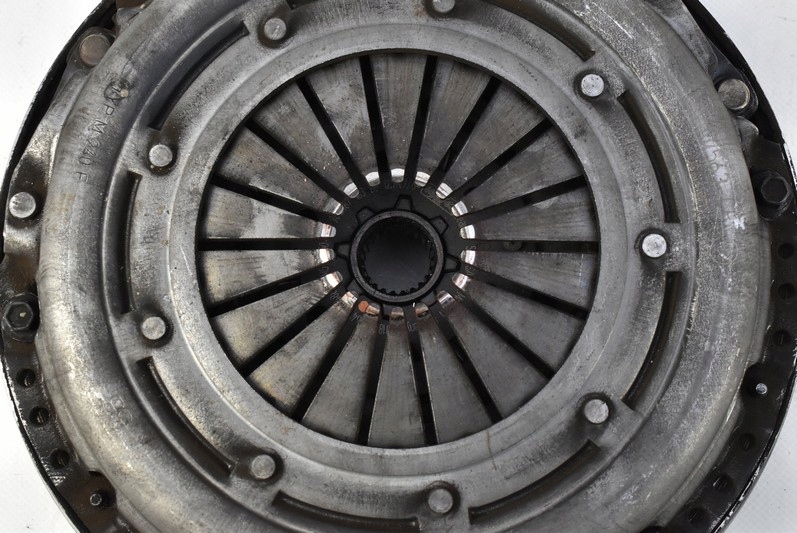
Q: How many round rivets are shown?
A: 12